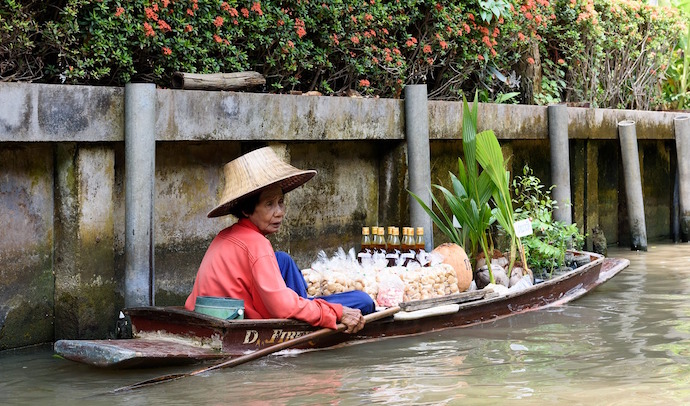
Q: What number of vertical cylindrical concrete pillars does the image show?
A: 5